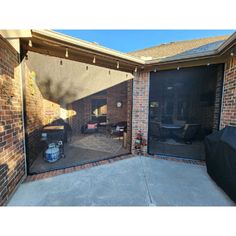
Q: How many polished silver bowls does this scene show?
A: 0